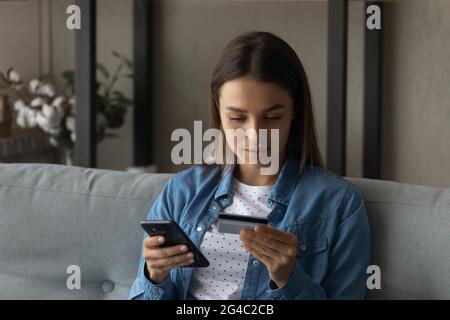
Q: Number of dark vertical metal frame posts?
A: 4